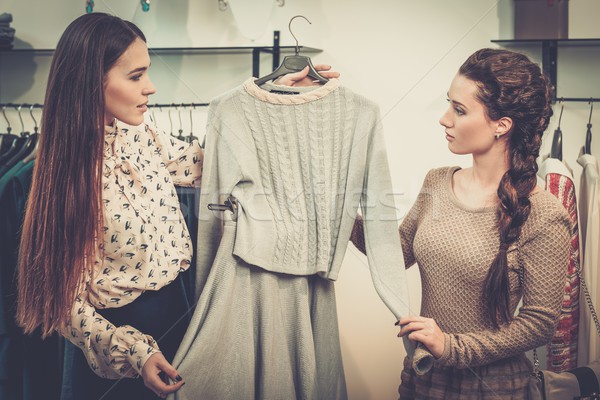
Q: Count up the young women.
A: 2